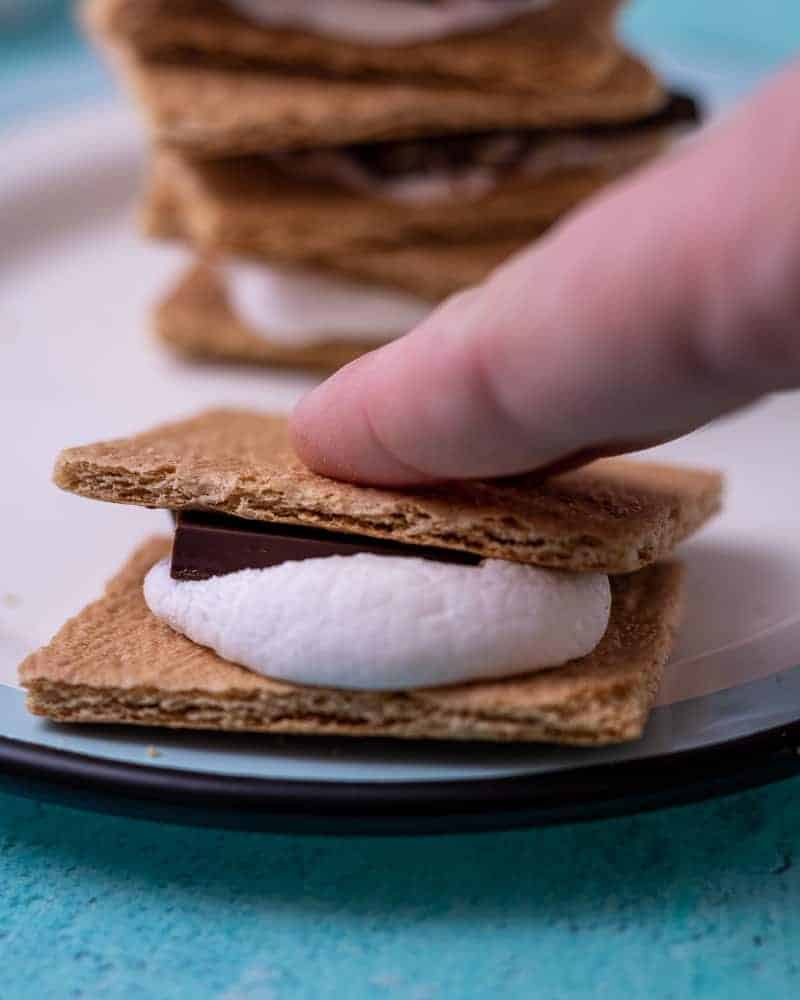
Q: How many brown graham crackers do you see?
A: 7